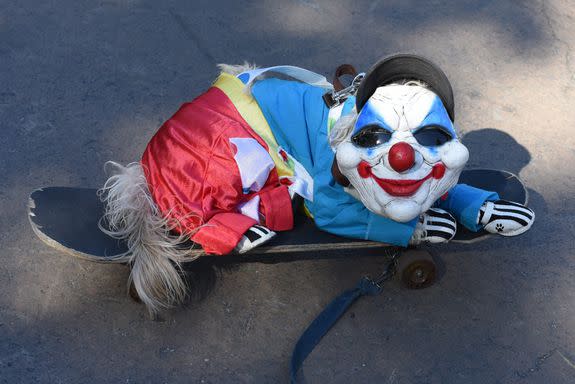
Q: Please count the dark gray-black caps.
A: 1